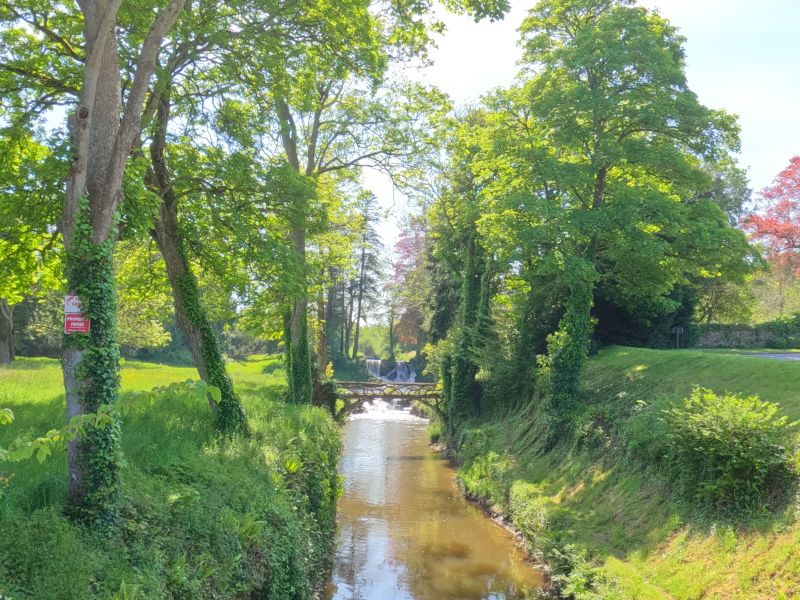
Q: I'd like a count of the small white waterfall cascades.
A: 2